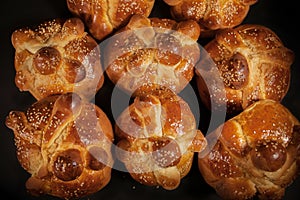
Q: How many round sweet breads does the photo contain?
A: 8